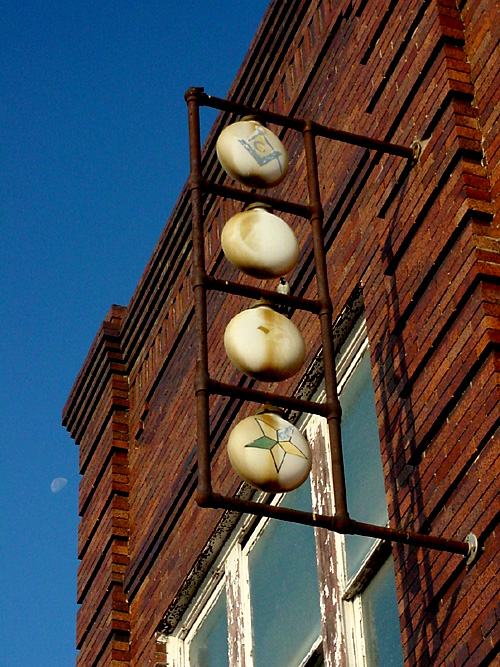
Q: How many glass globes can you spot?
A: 4